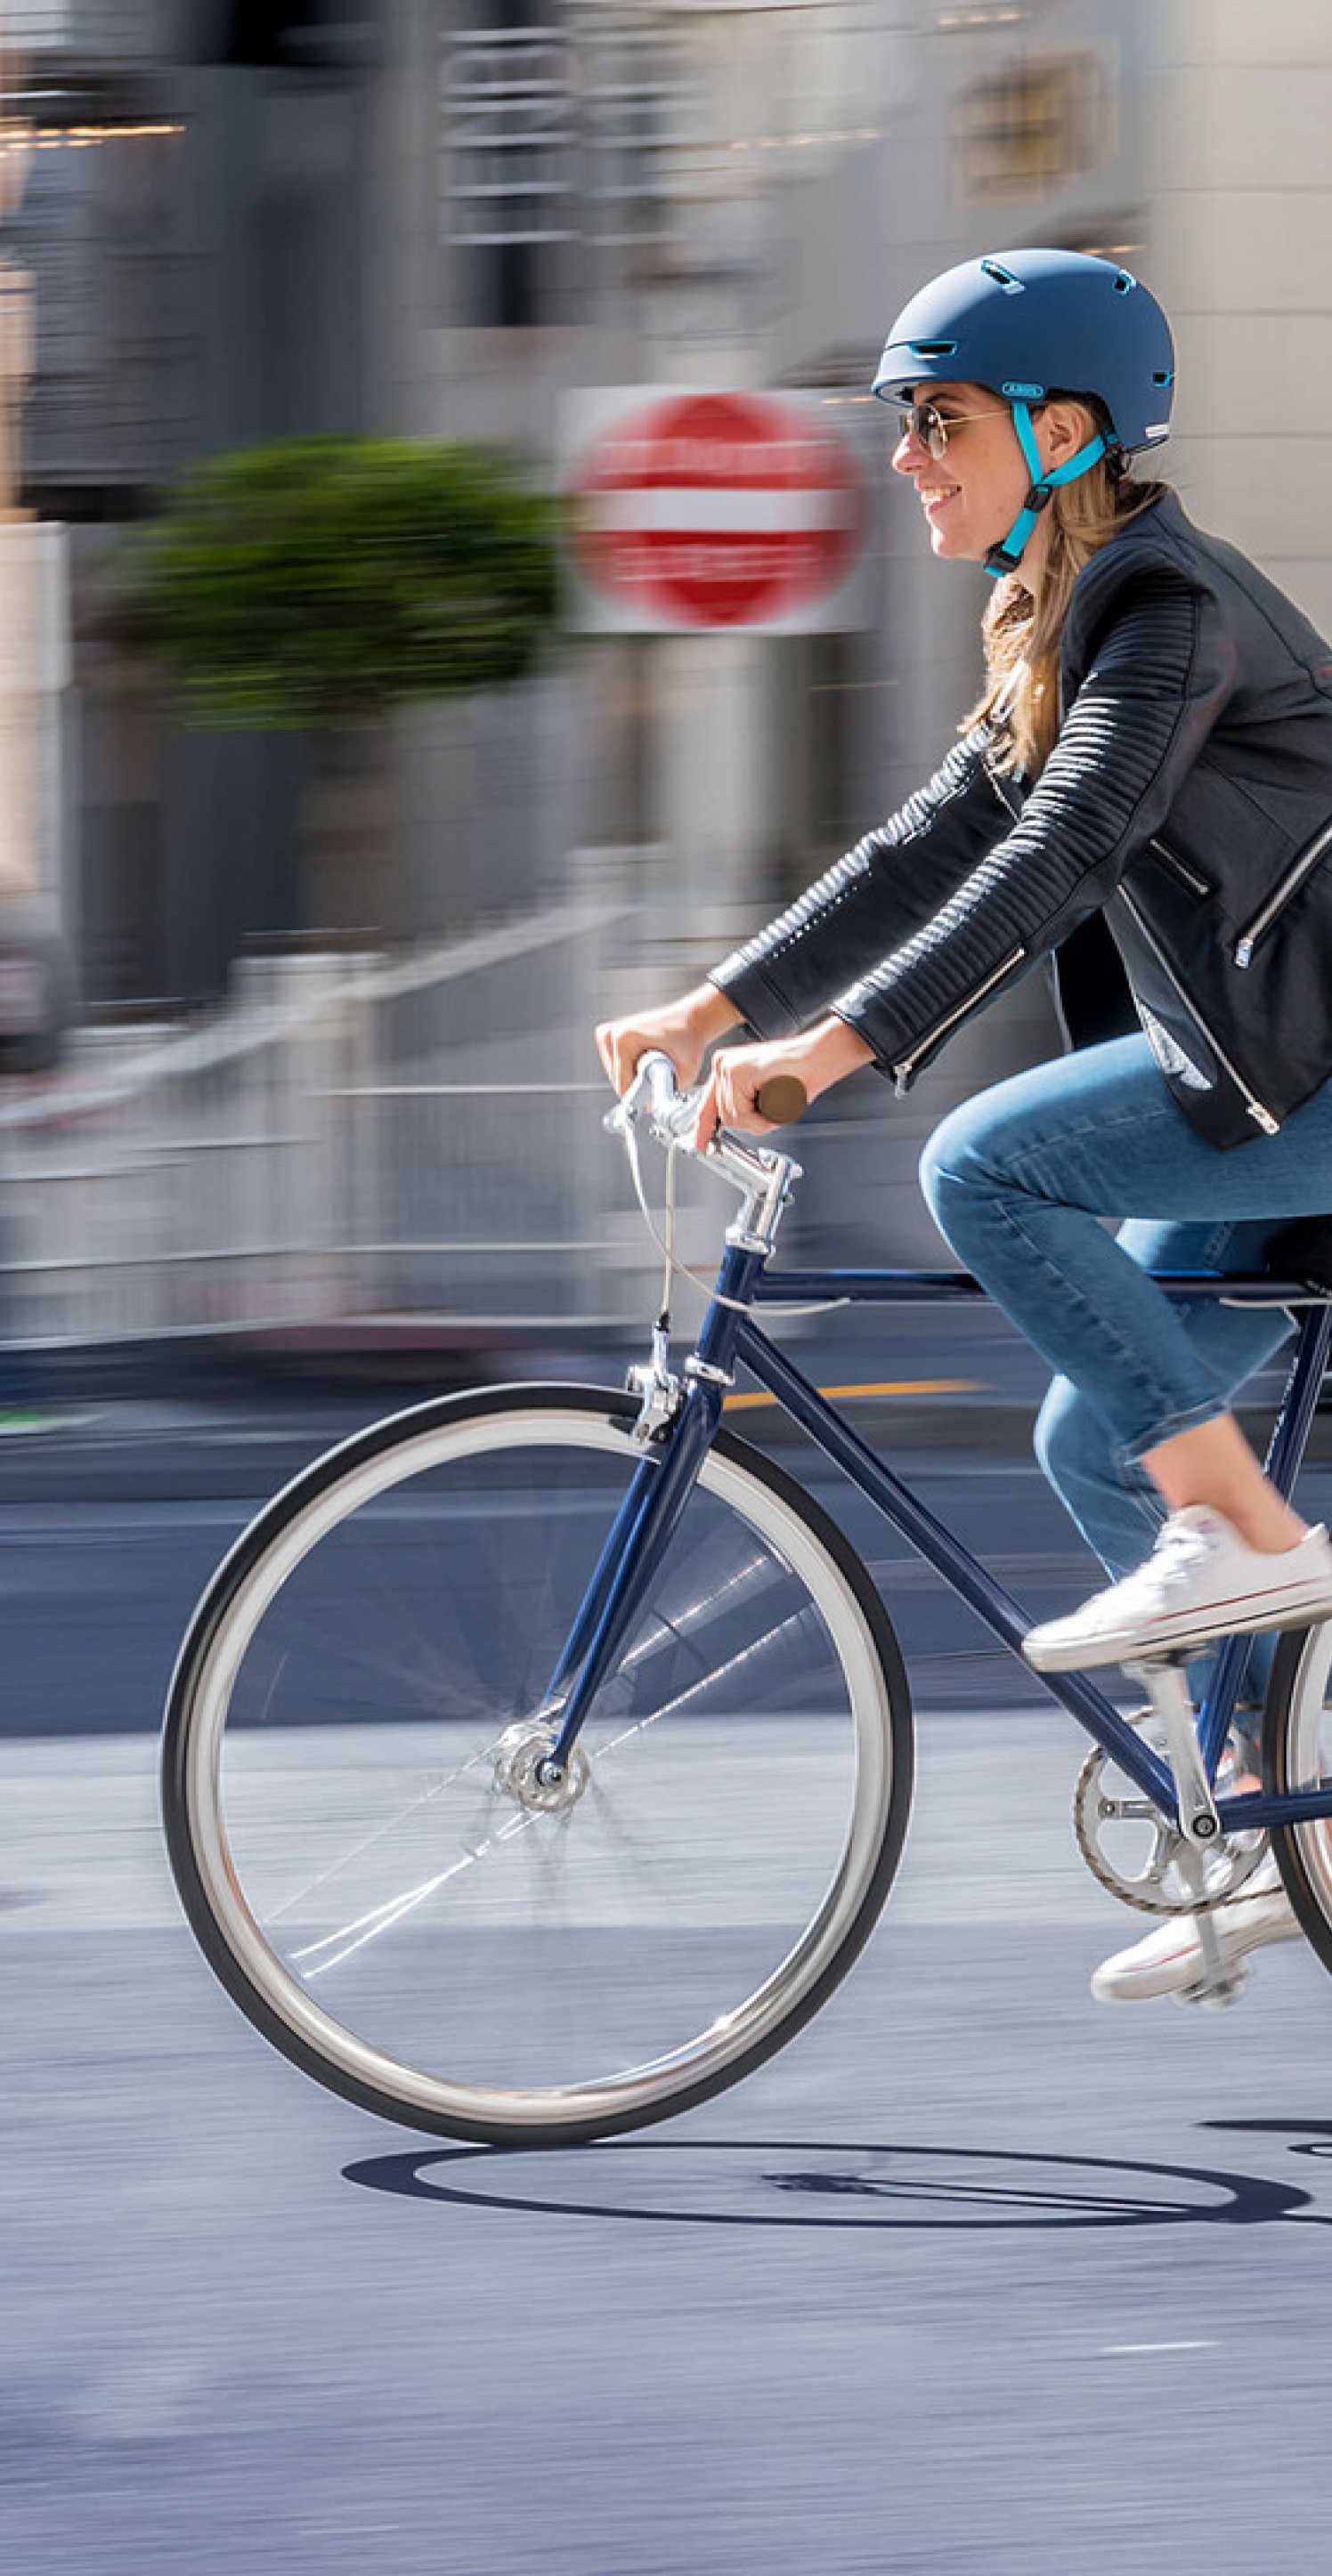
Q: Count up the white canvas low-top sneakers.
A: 2